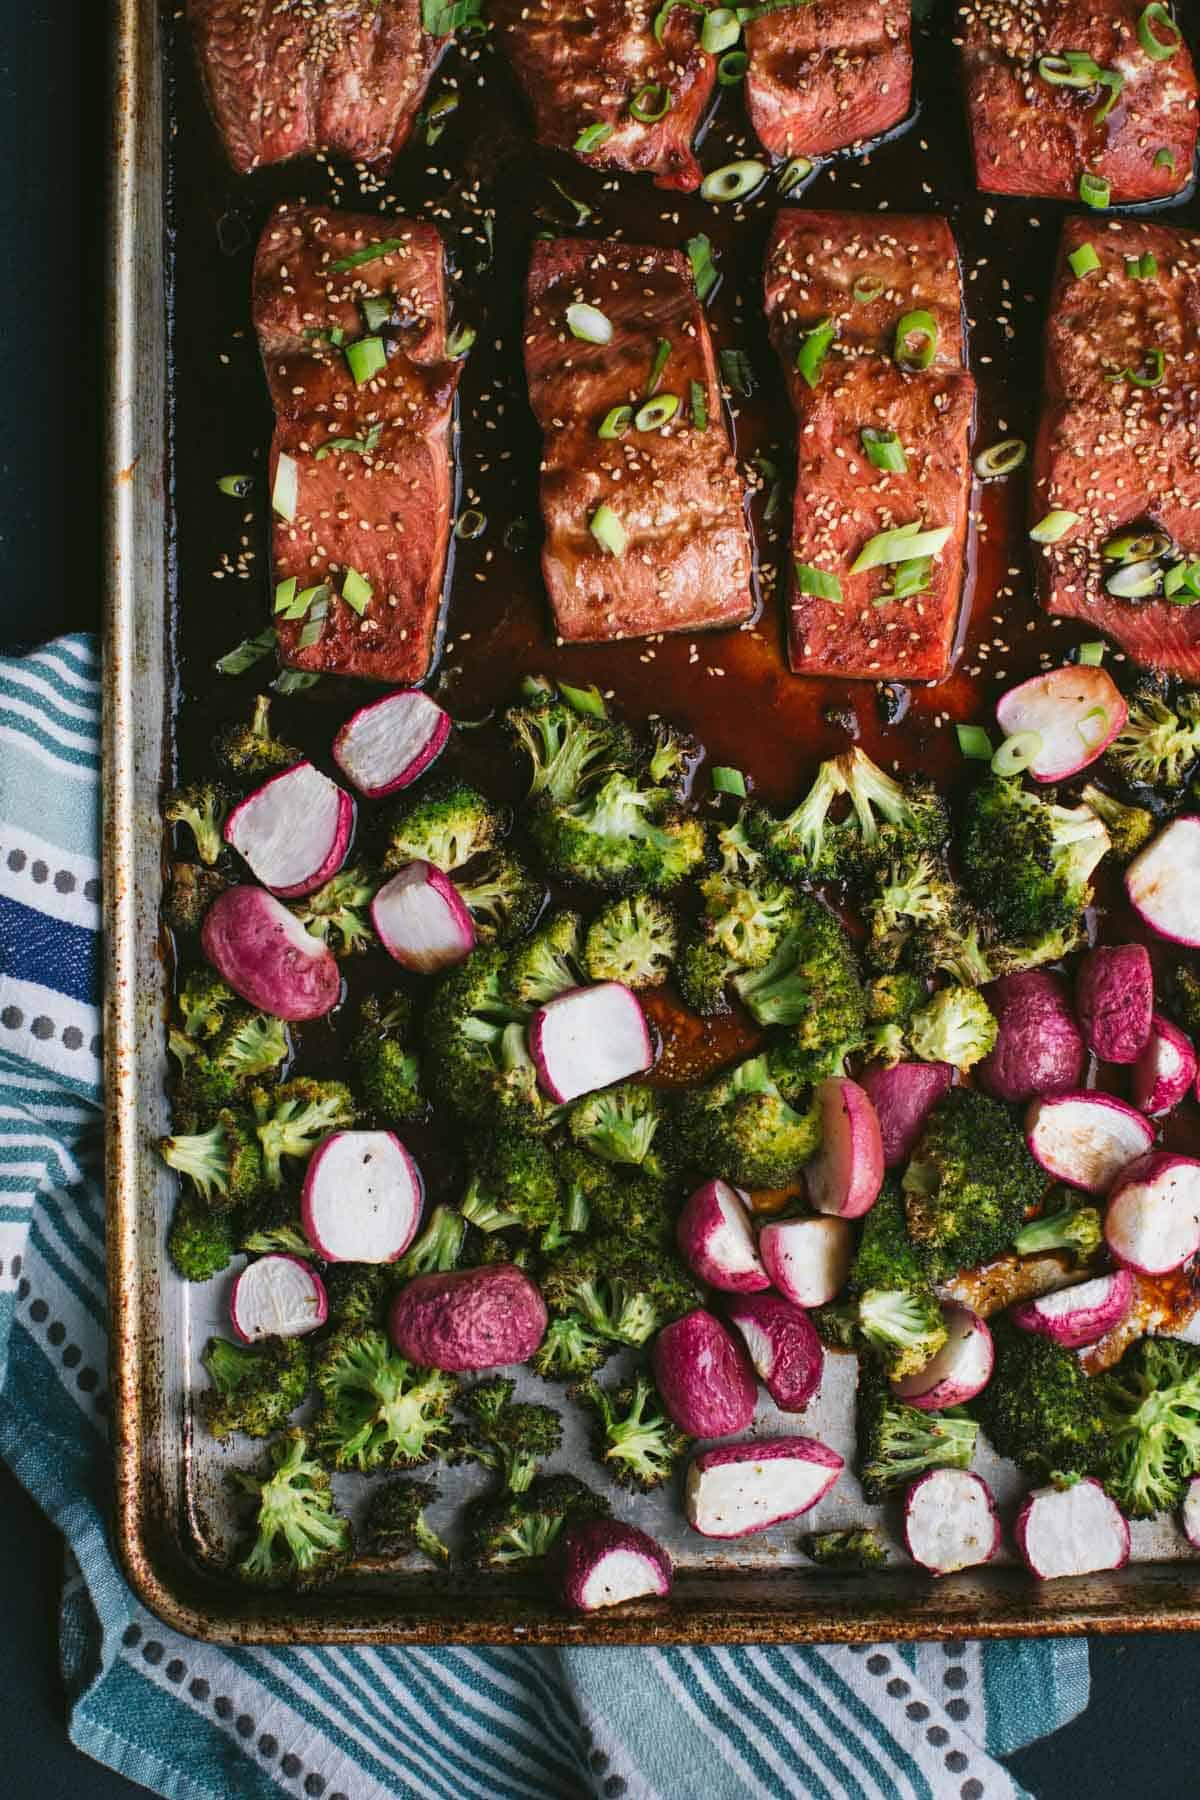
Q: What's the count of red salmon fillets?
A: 8